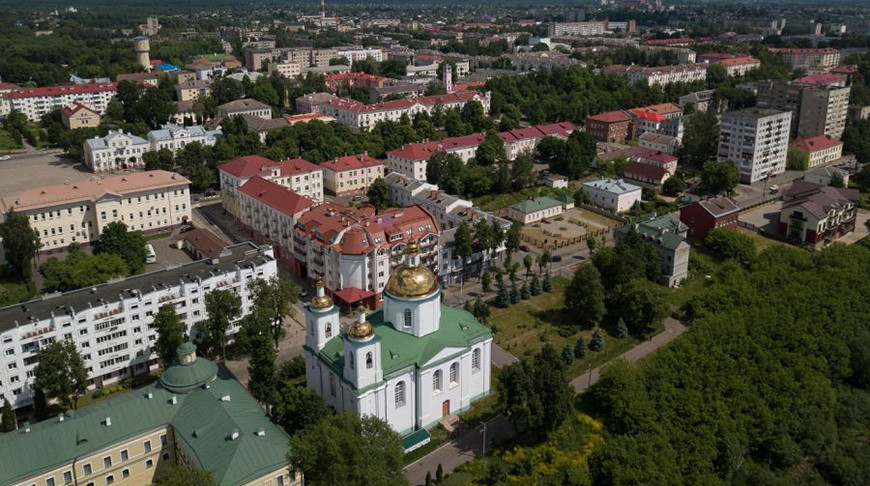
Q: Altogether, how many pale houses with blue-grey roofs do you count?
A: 3